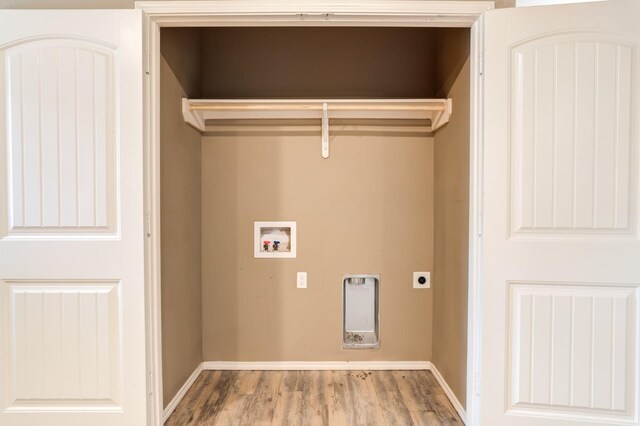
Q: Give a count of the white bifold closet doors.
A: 2